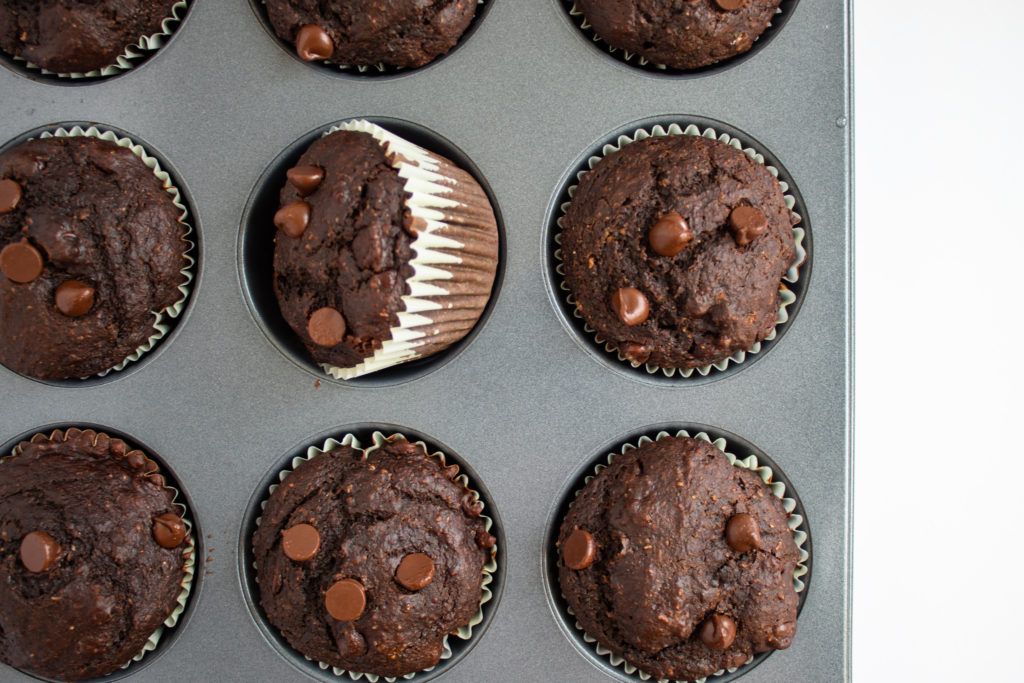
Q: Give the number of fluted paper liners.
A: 9